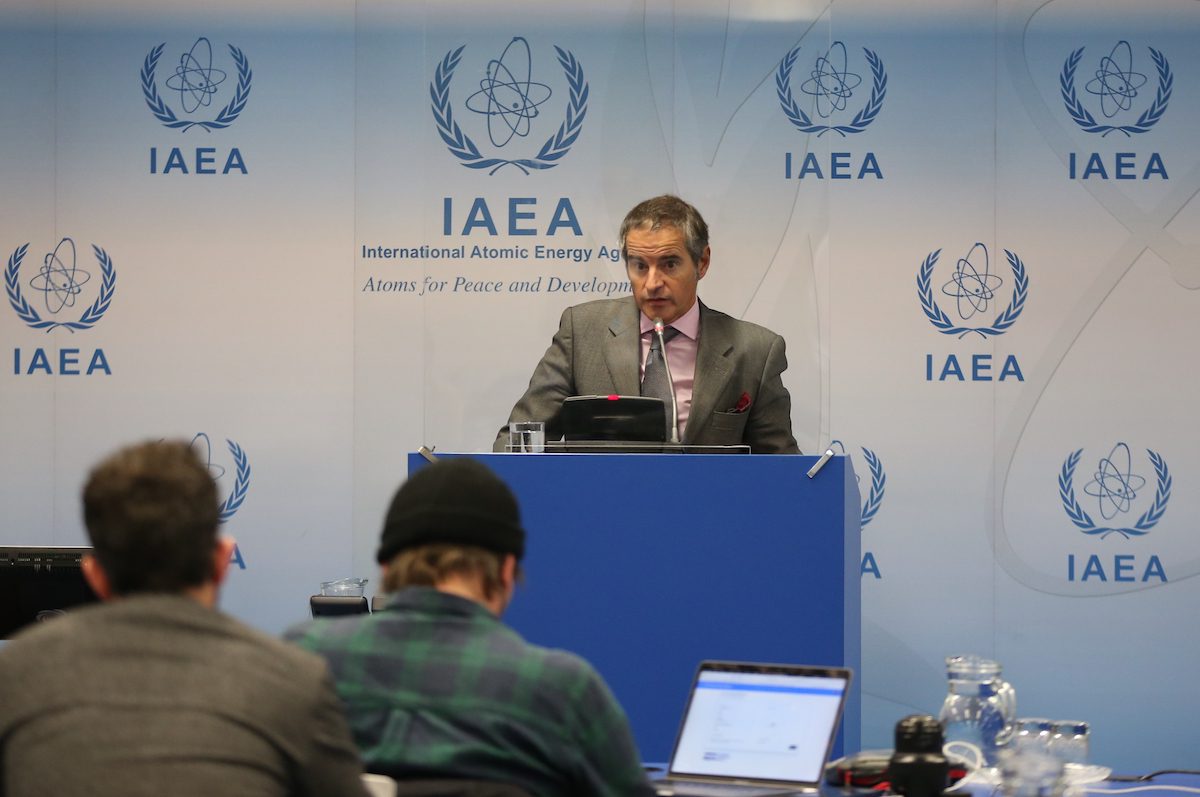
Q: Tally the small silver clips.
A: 2